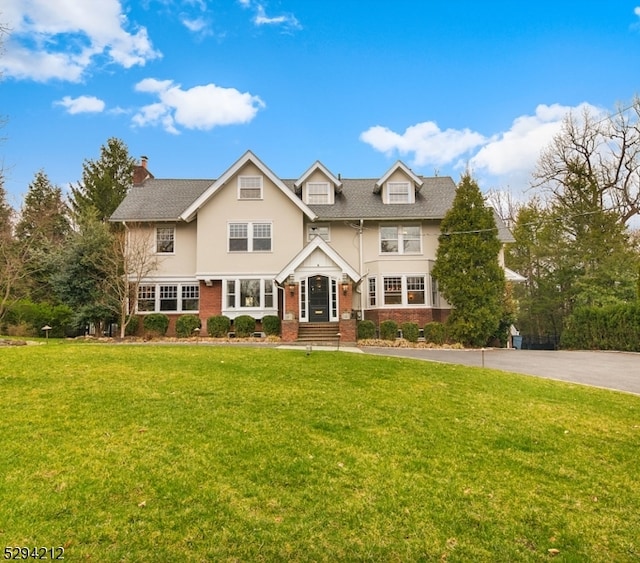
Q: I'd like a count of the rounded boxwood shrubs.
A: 10